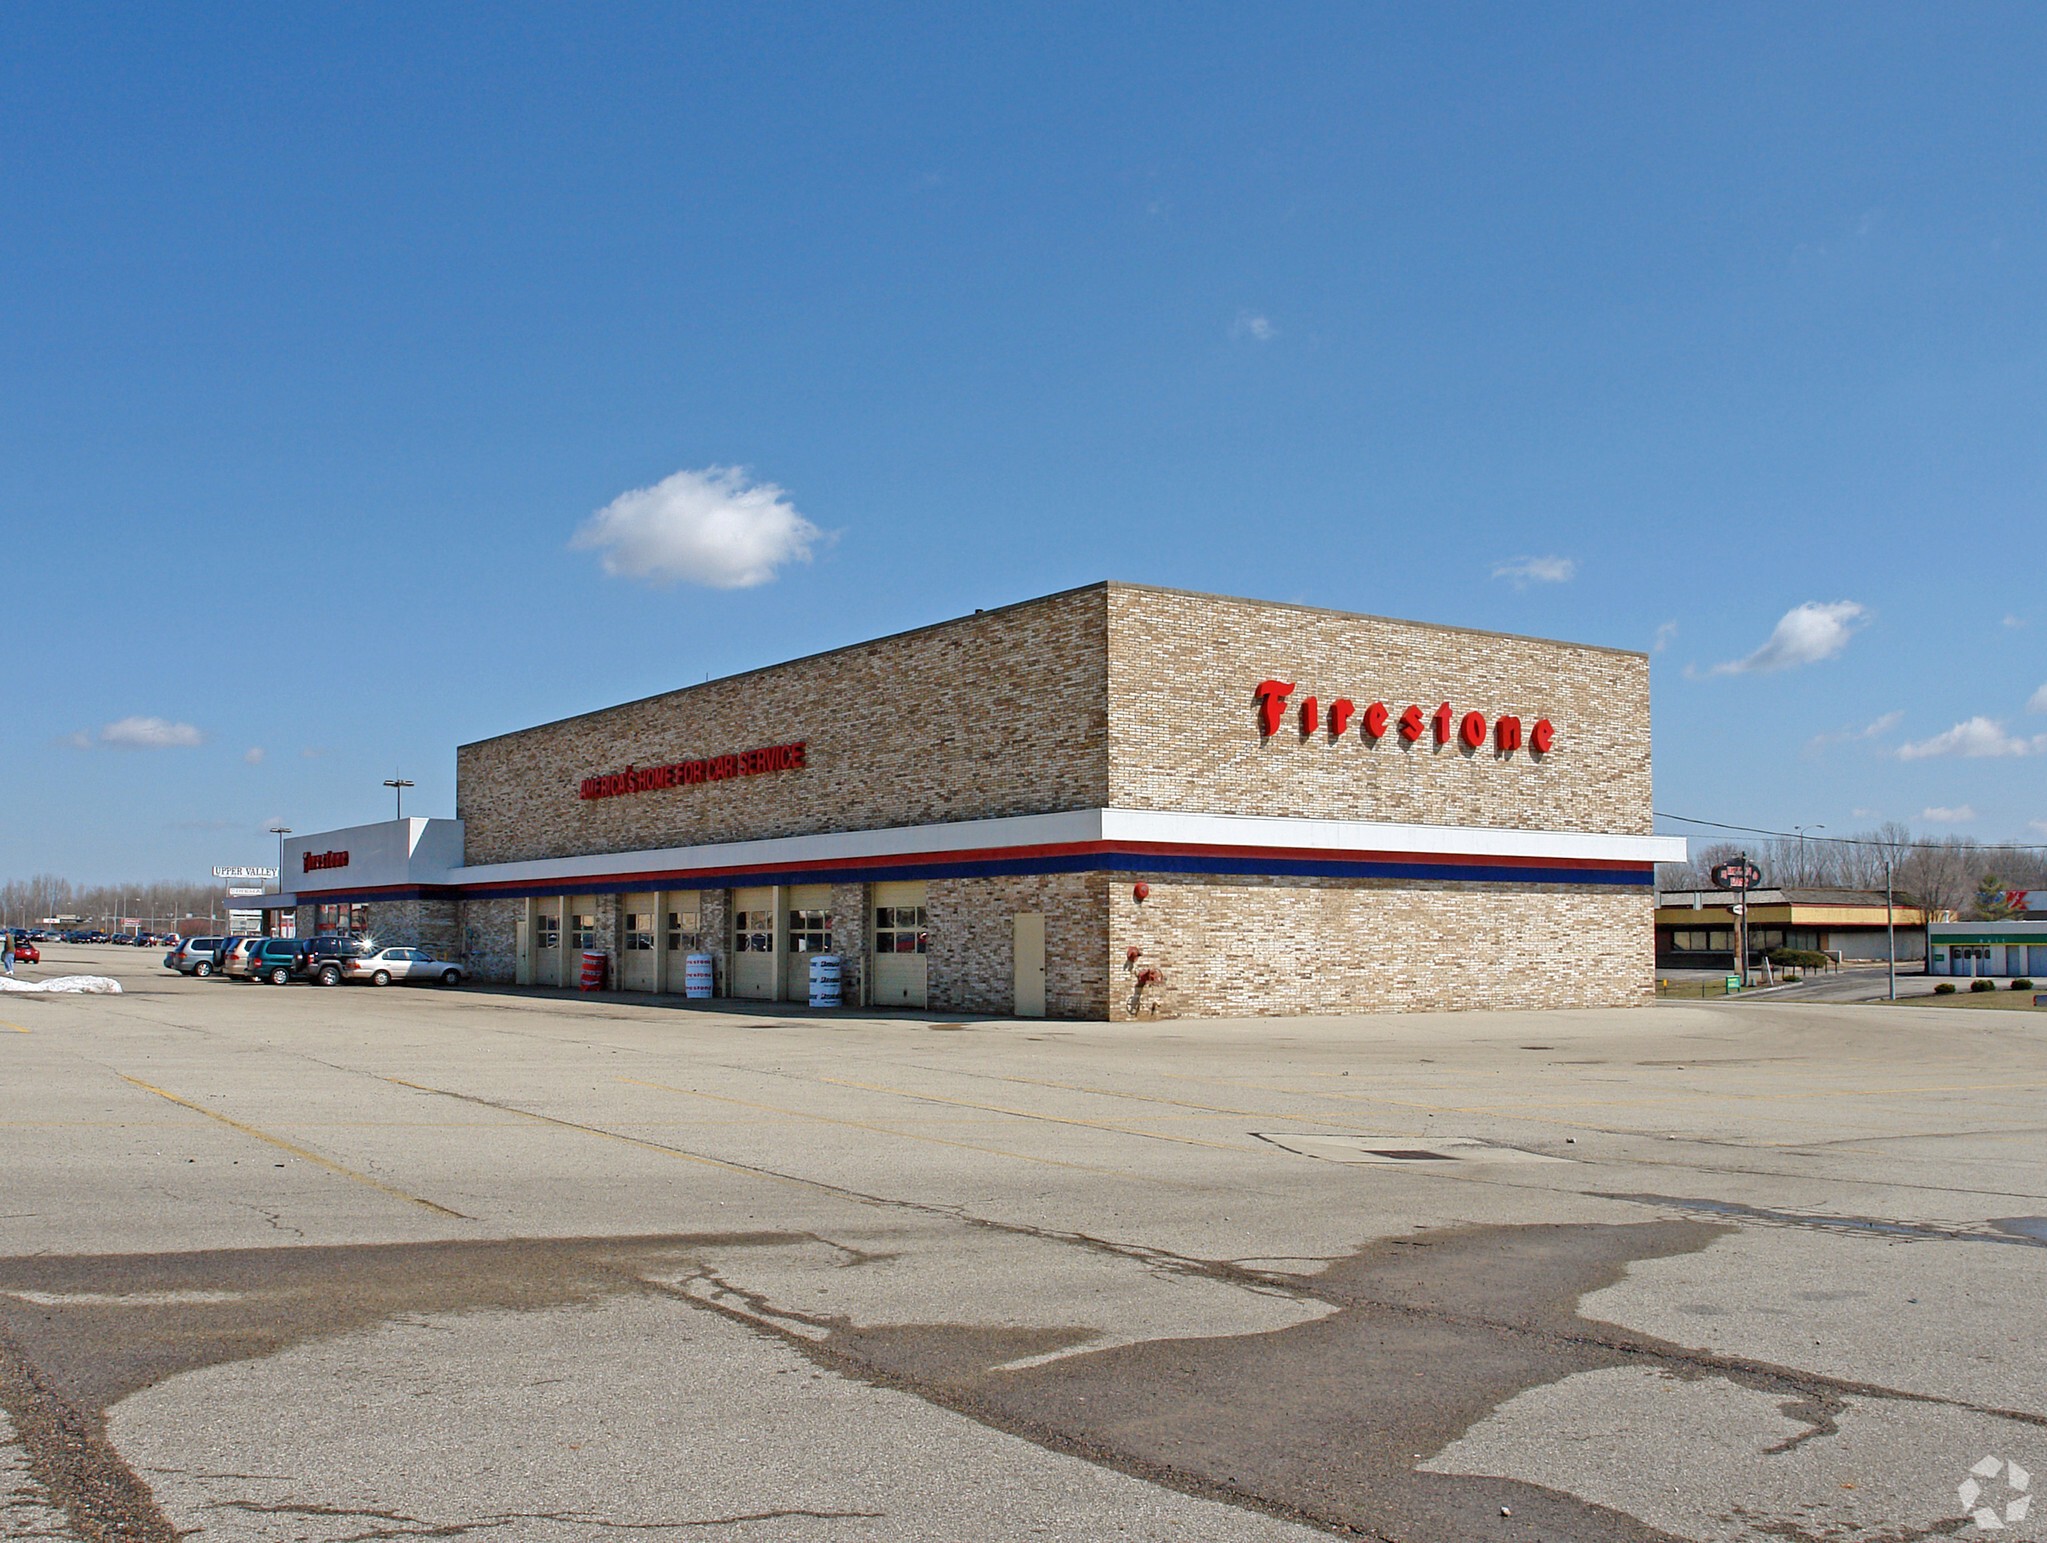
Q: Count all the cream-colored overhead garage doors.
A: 7